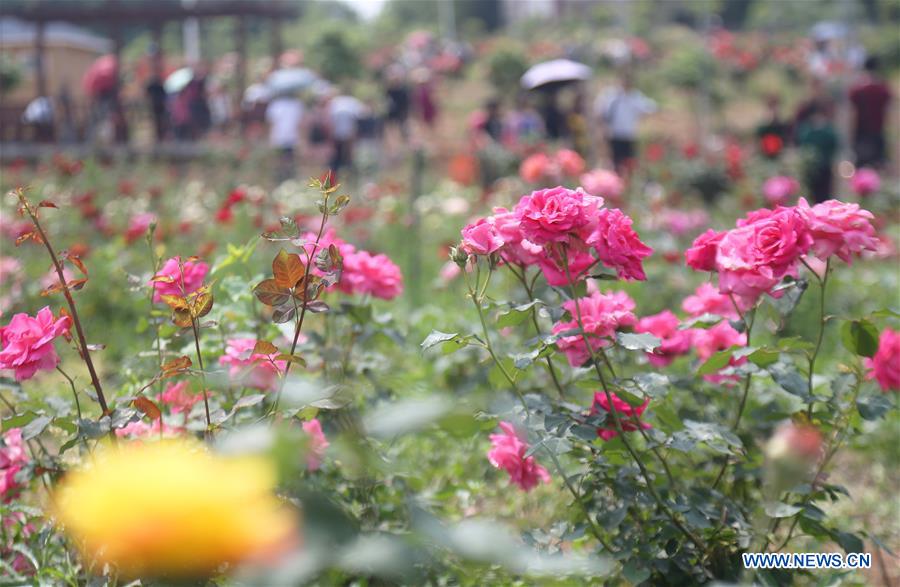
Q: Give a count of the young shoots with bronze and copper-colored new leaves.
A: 3